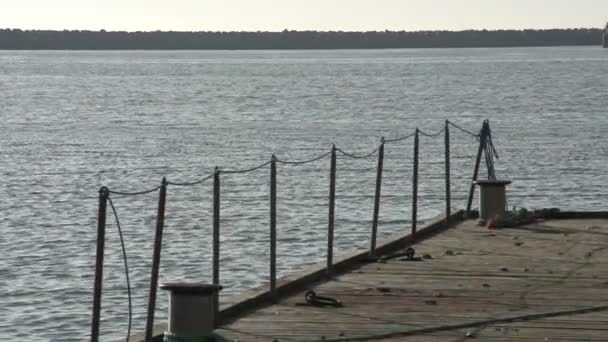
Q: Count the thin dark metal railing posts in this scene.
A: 9